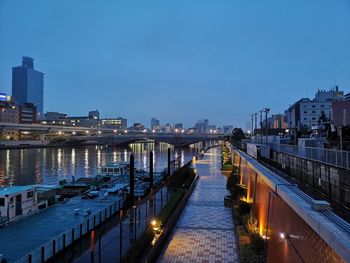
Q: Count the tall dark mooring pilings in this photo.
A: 3